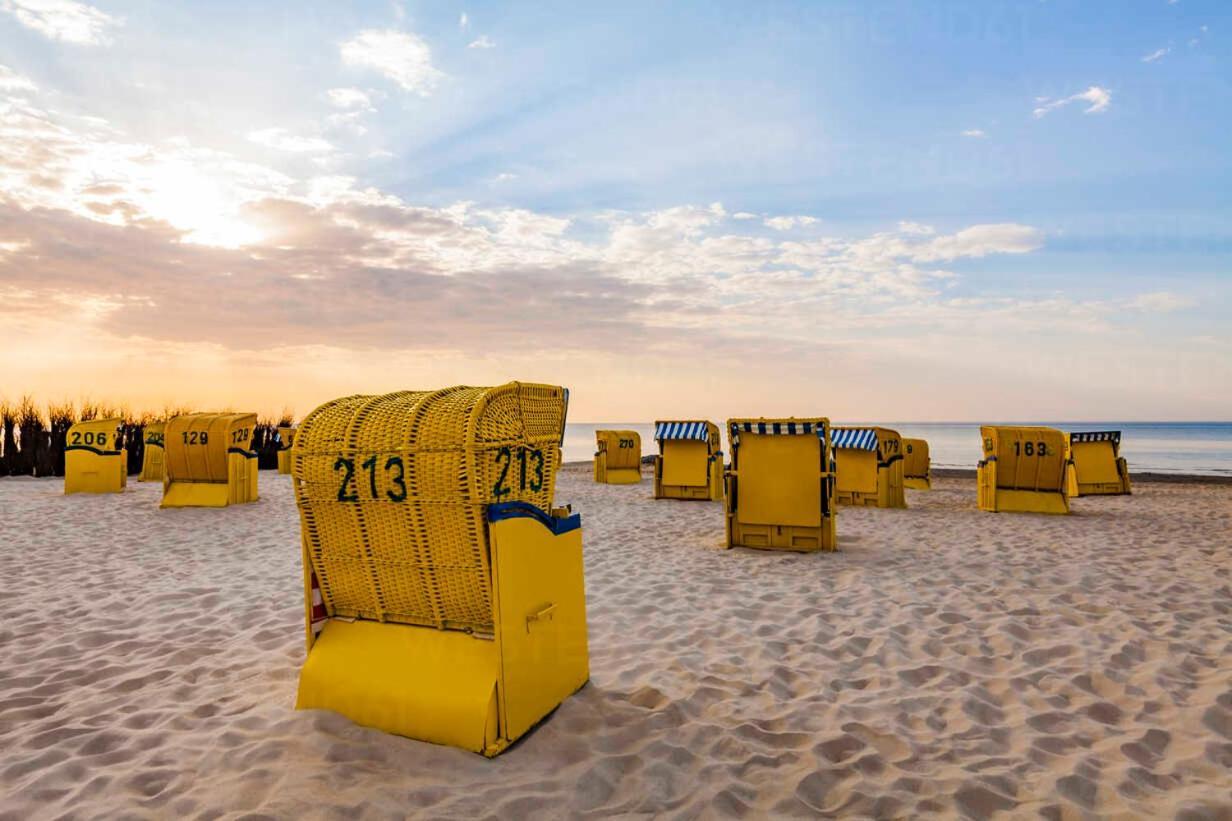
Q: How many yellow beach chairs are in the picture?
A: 12